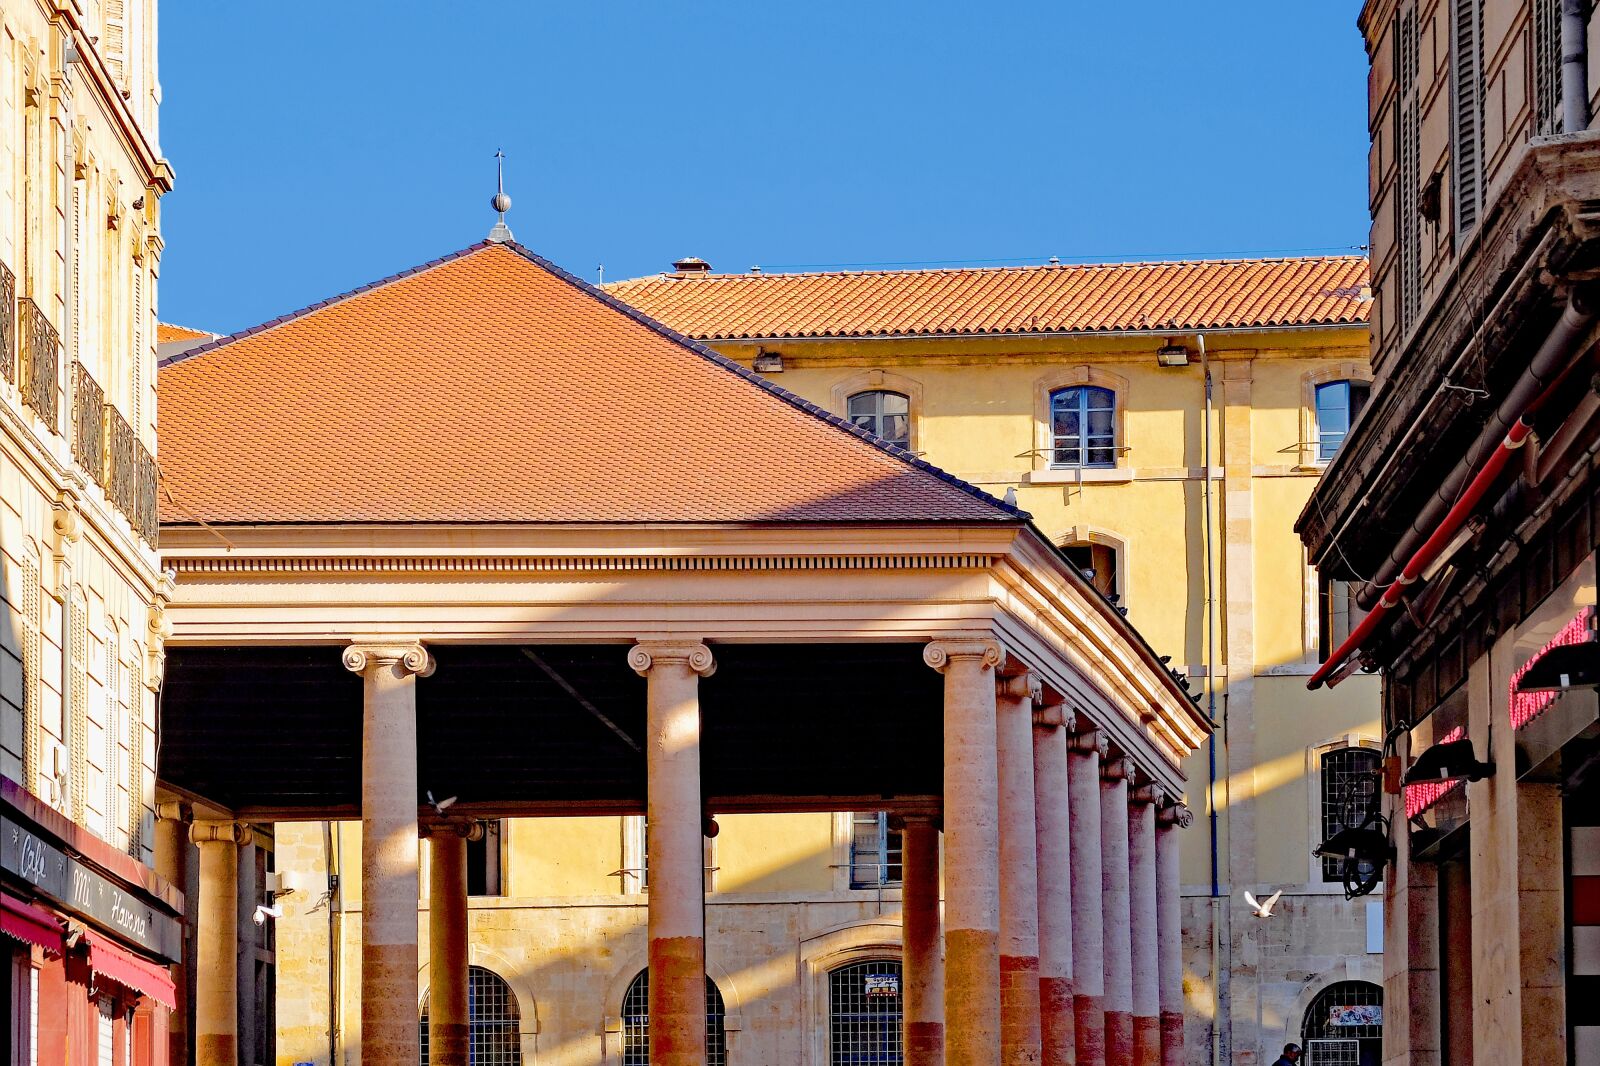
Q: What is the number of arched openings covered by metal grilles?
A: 5